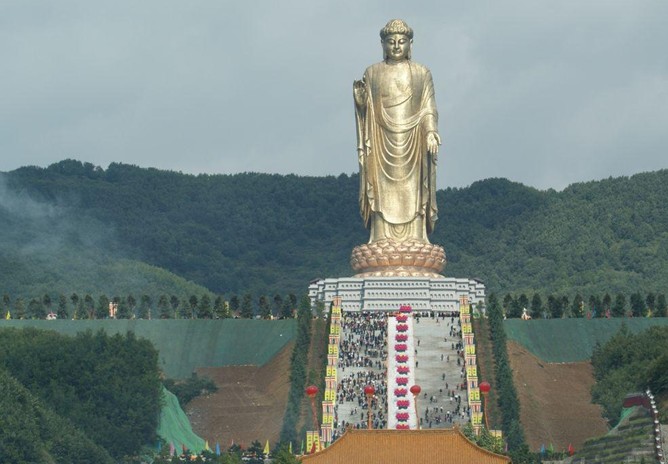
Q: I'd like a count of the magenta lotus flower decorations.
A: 12